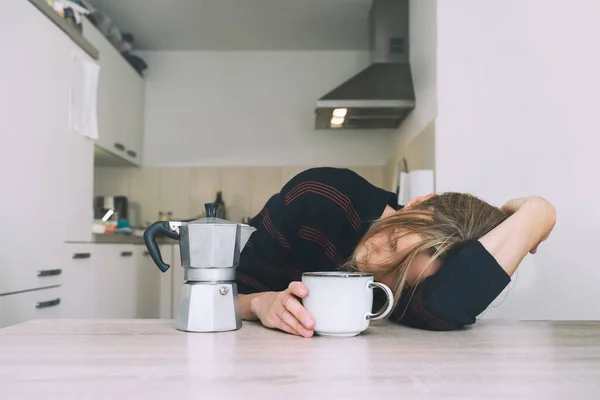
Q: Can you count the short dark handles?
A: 7